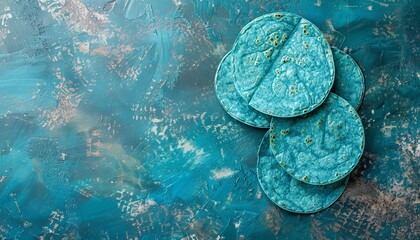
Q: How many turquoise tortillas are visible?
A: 5